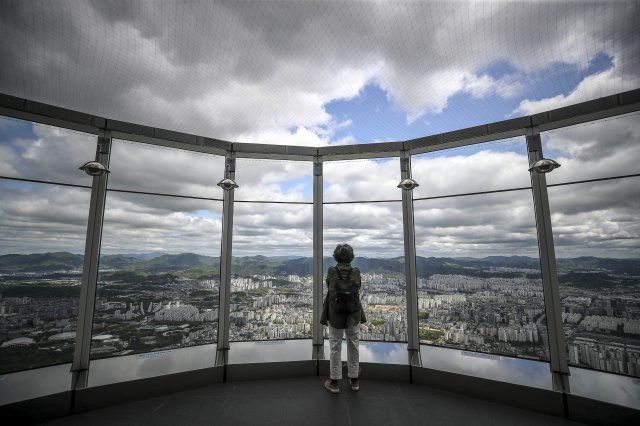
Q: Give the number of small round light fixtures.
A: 4